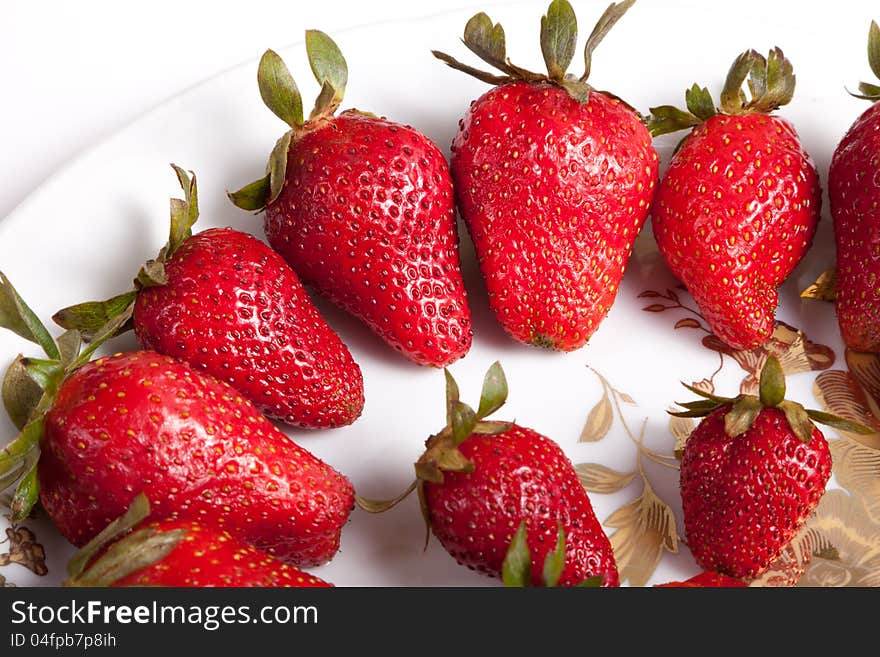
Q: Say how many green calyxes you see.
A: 10